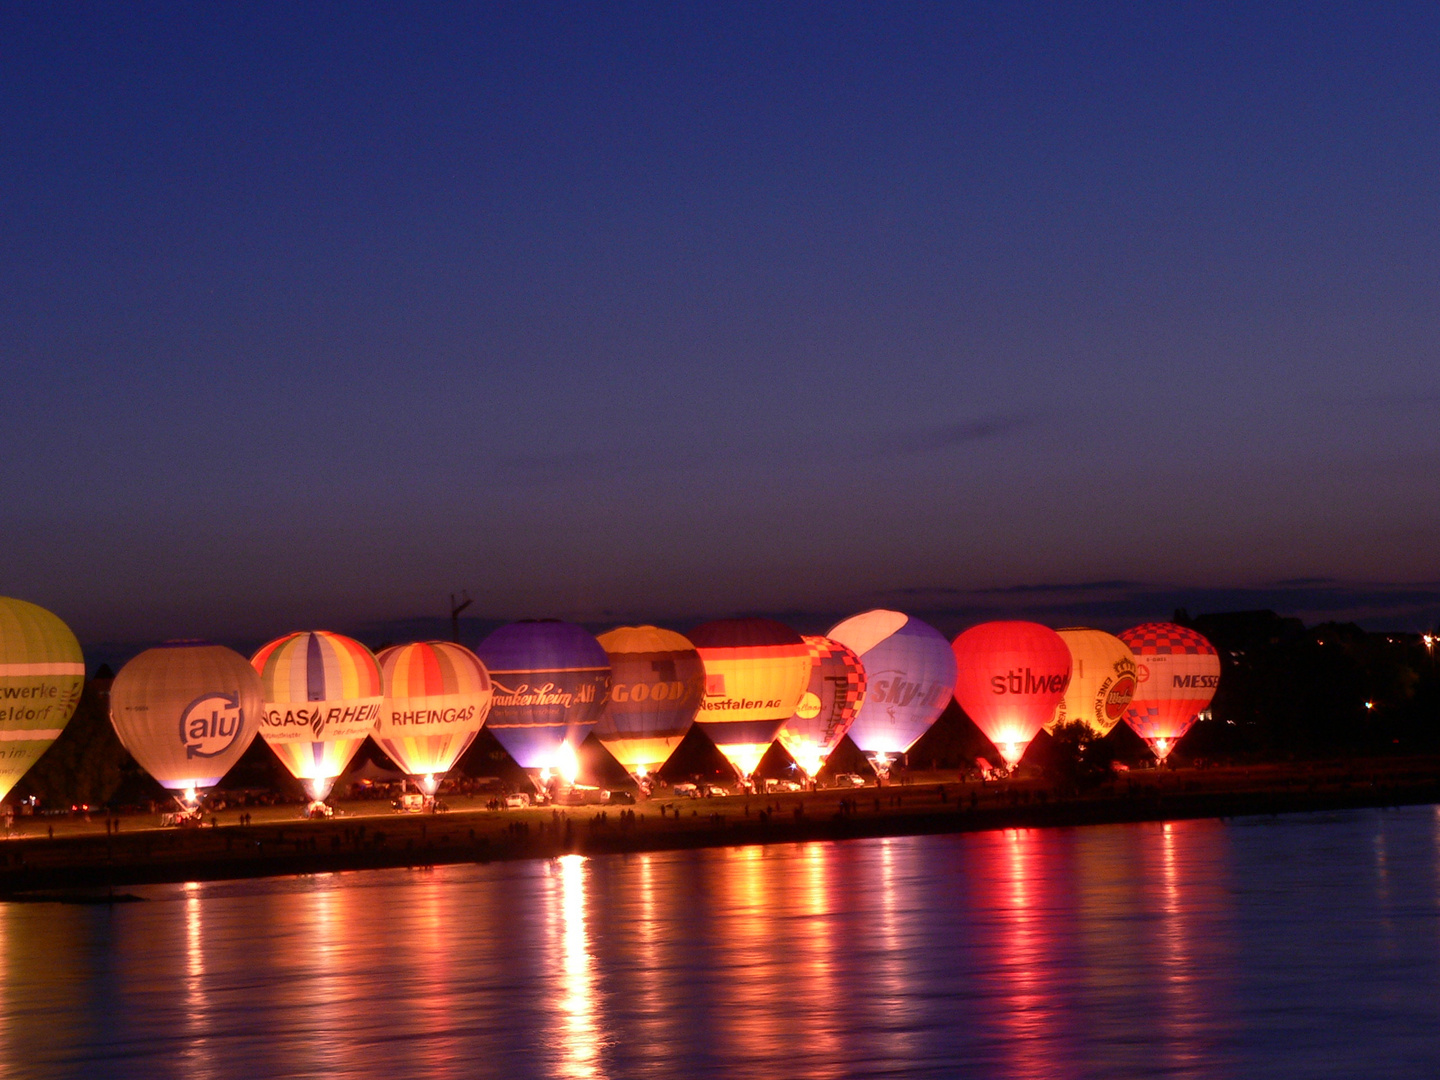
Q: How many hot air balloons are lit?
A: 12